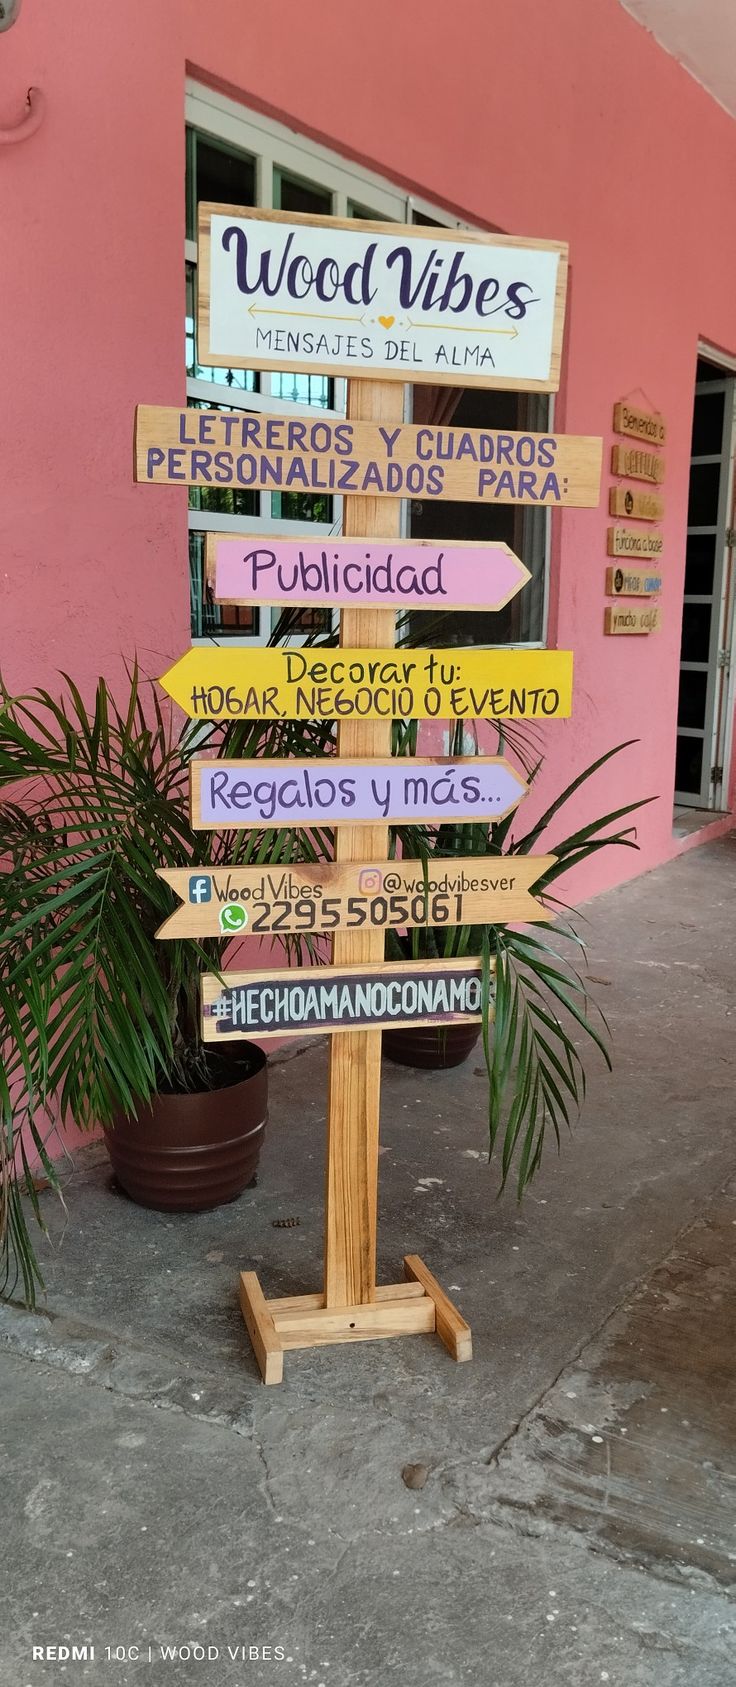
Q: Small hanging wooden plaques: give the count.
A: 6